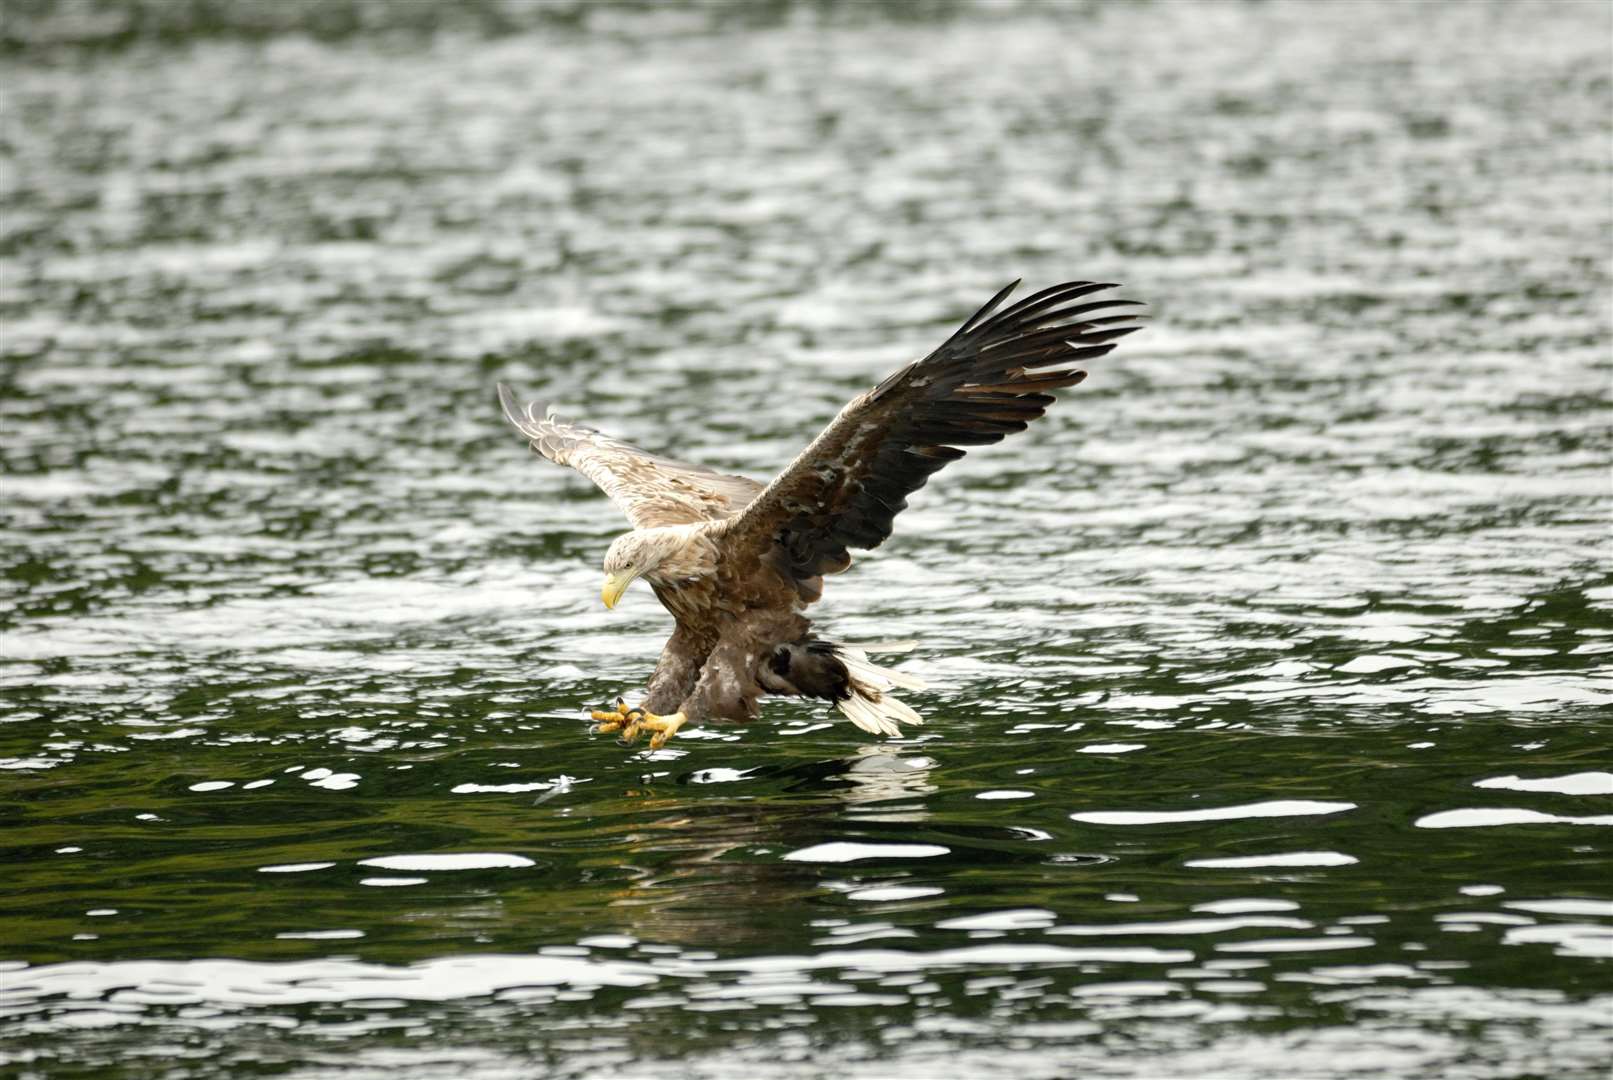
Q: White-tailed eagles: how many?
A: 1